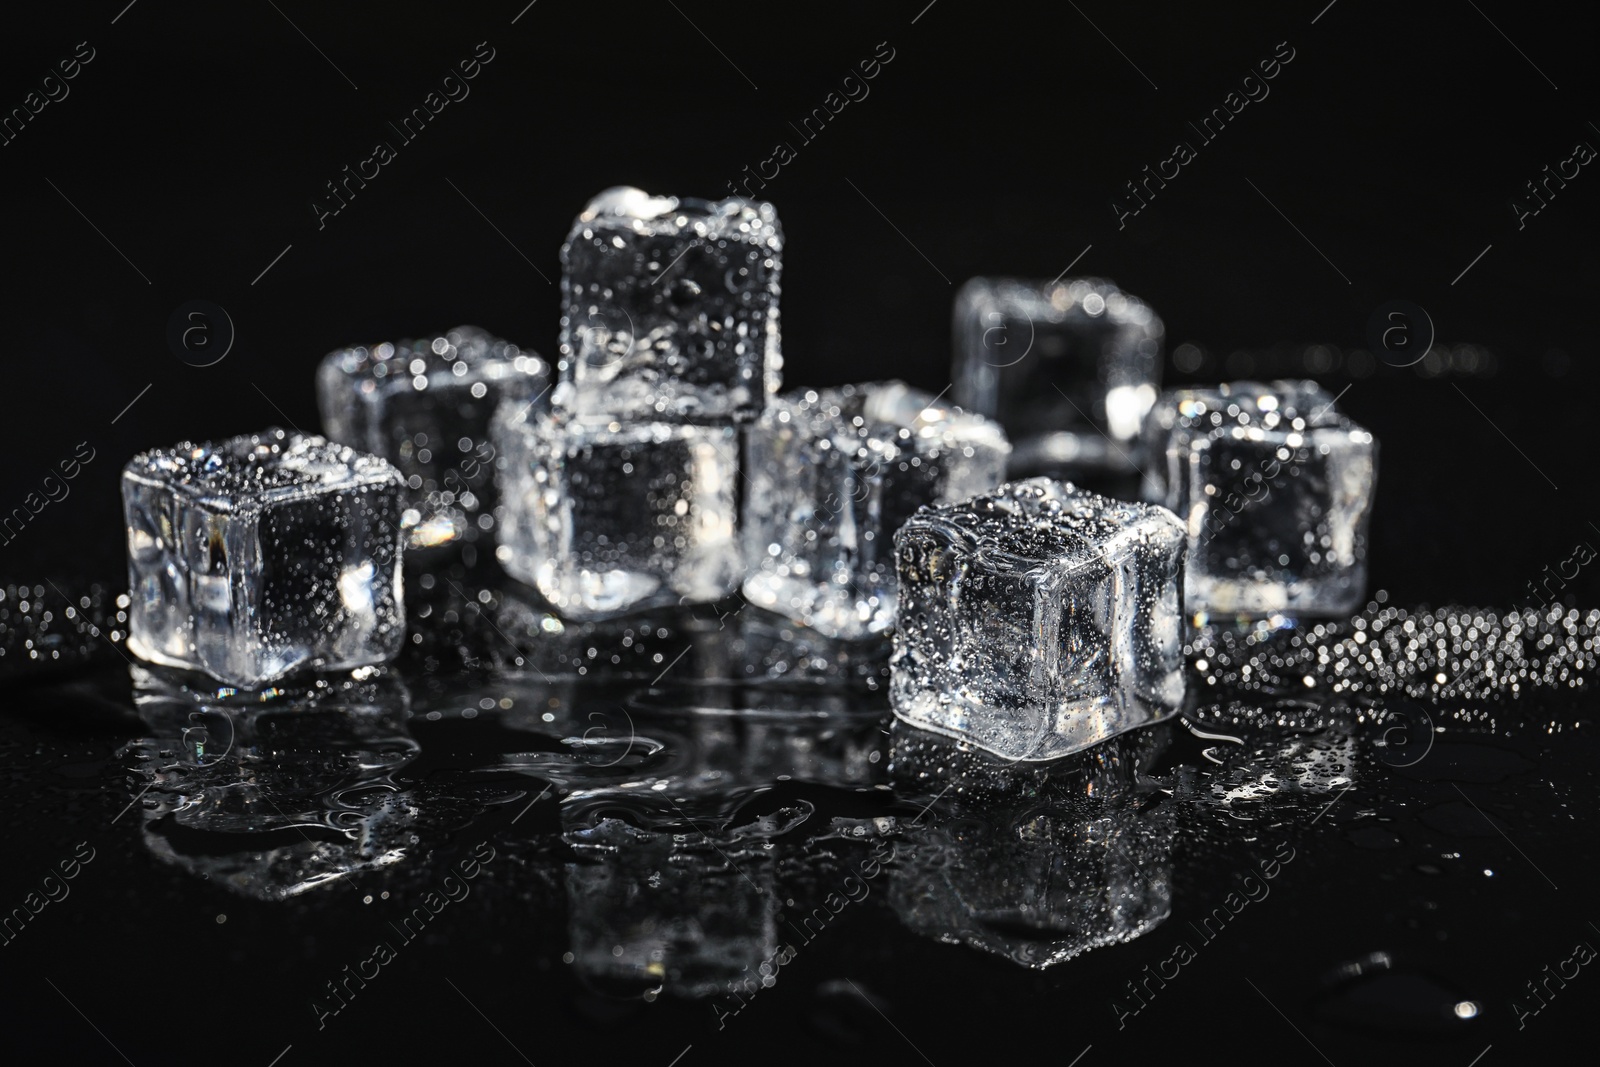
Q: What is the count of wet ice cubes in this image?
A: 8